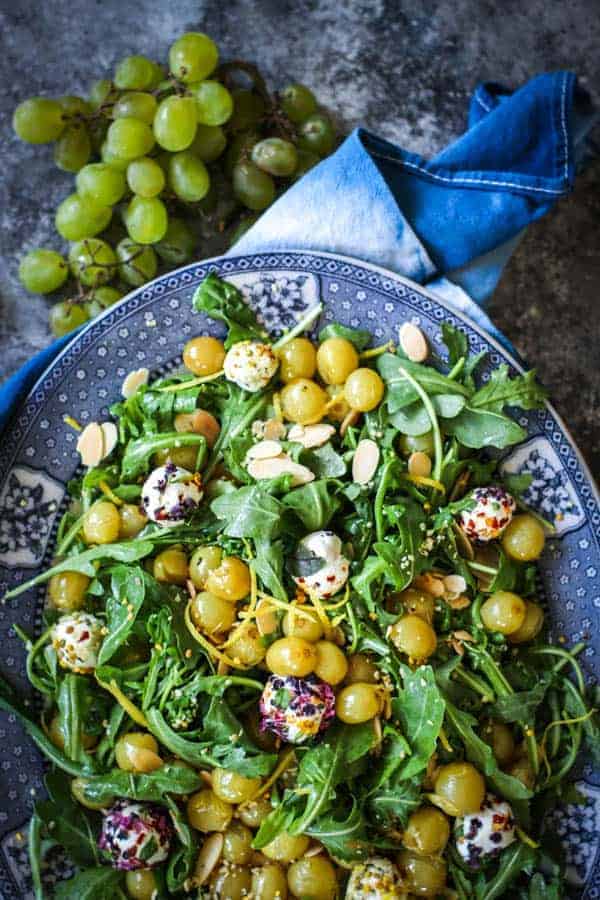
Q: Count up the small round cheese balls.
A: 9